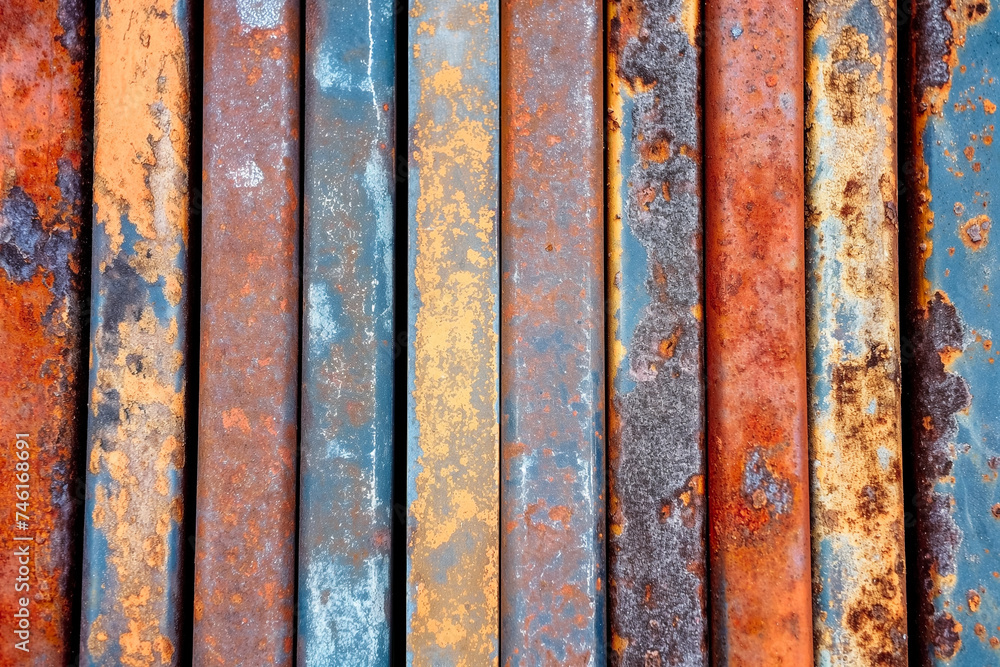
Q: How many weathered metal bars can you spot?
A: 10